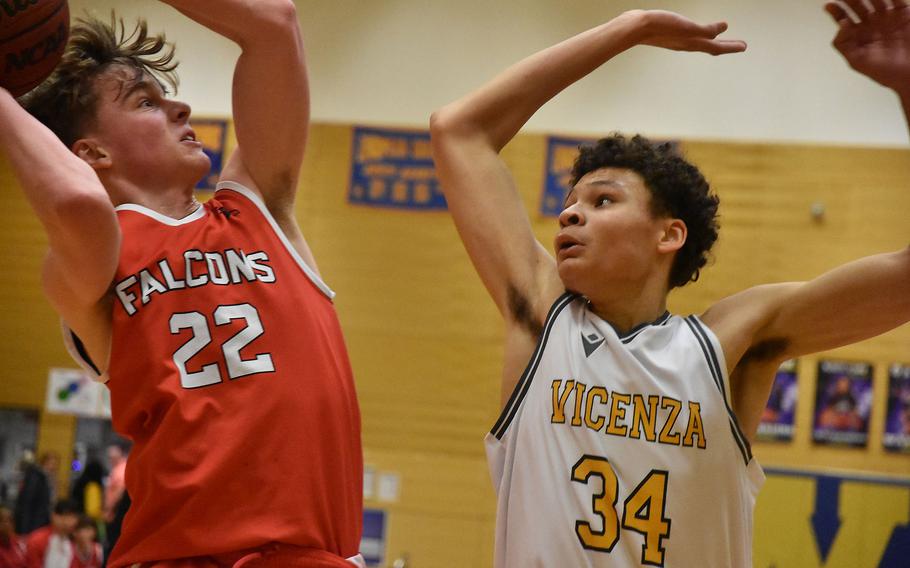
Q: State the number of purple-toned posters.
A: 3